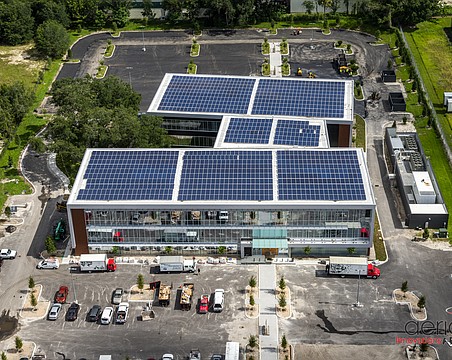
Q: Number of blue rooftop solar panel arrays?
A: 7